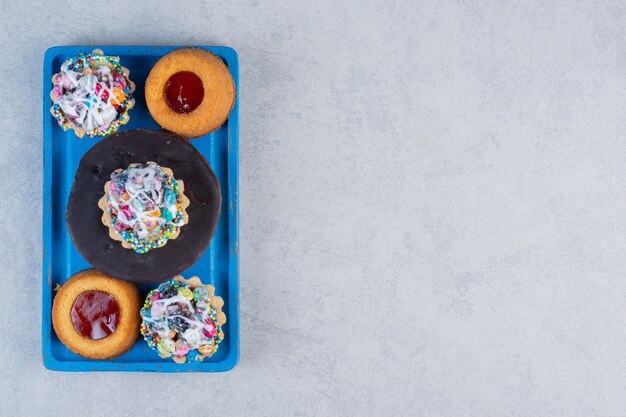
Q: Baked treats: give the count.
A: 6